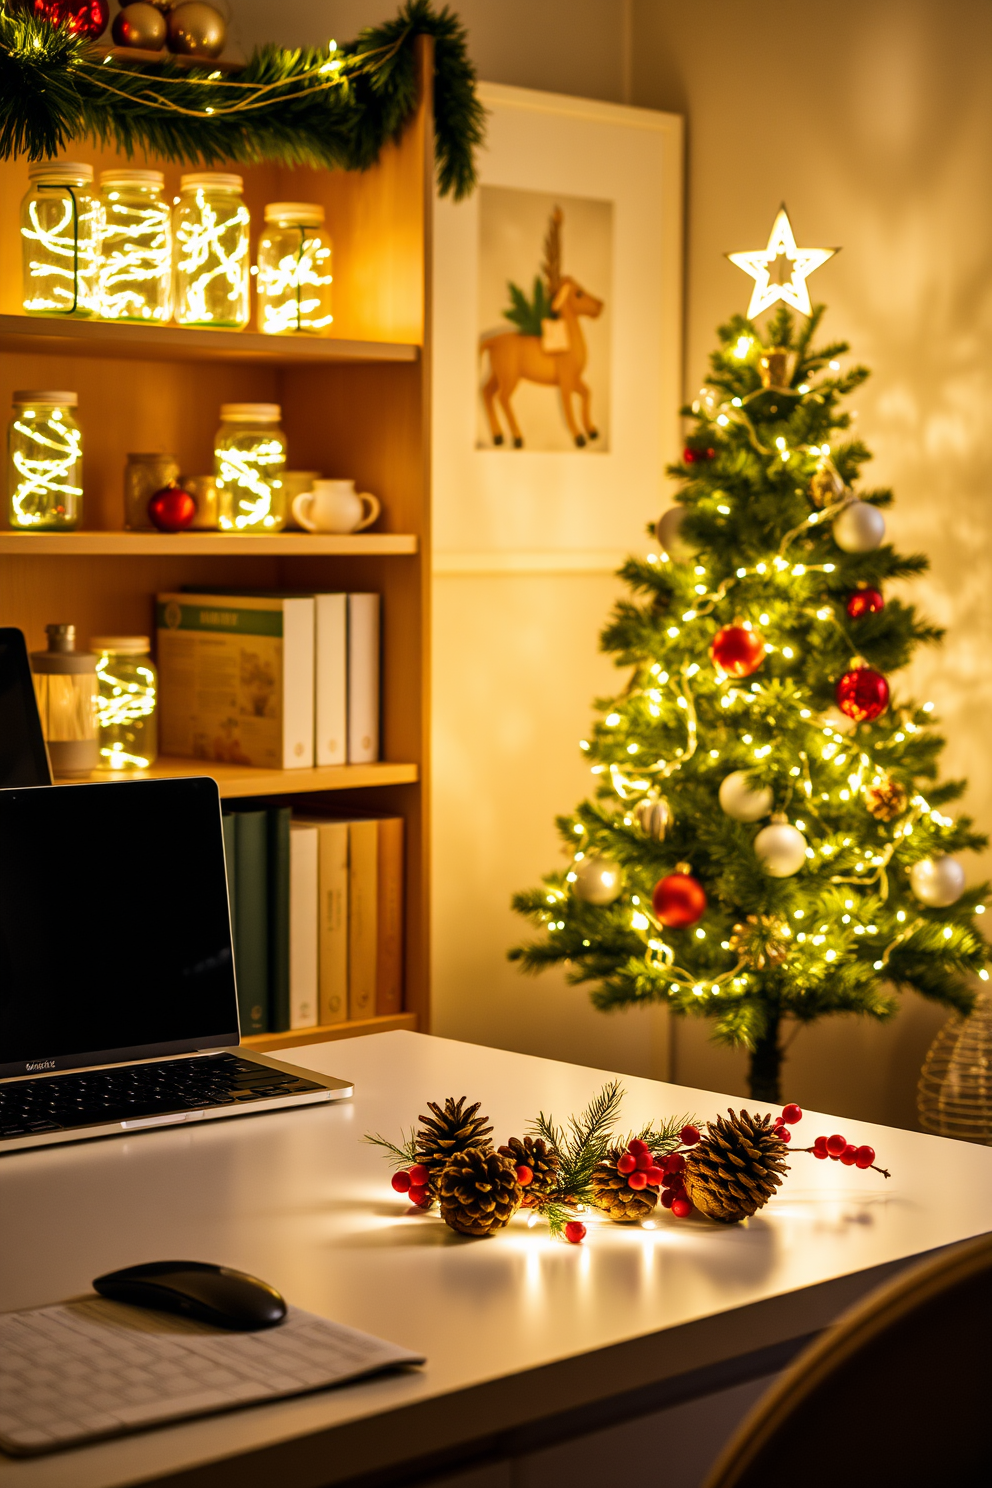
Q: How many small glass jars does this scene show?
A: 7